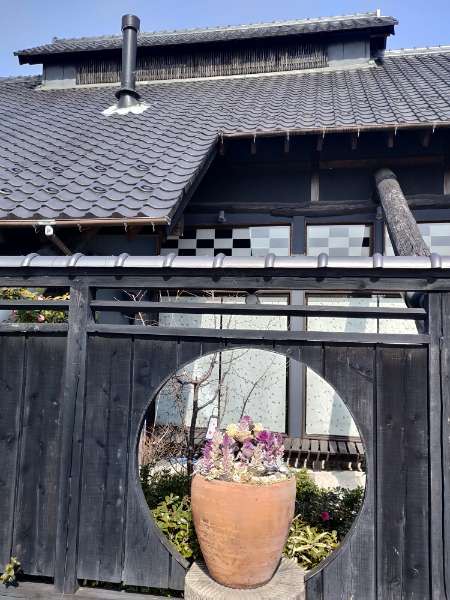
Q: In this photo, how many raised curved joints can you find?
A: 9